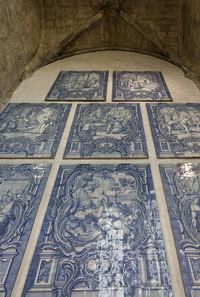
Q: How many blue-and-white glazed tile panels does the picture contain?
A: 8